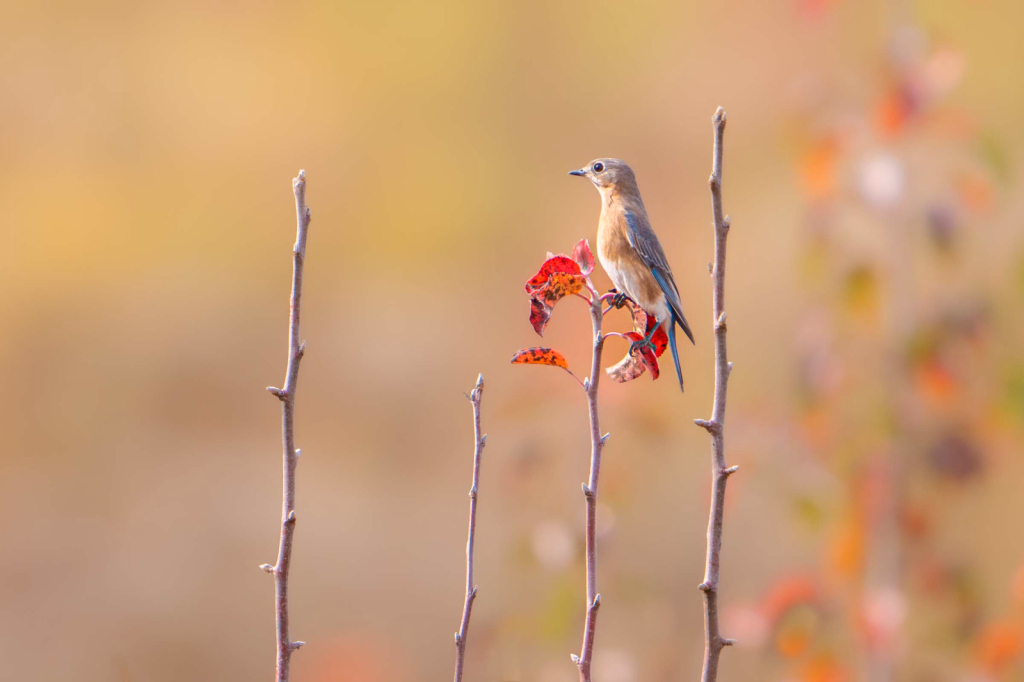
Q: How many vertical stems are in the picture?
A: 4